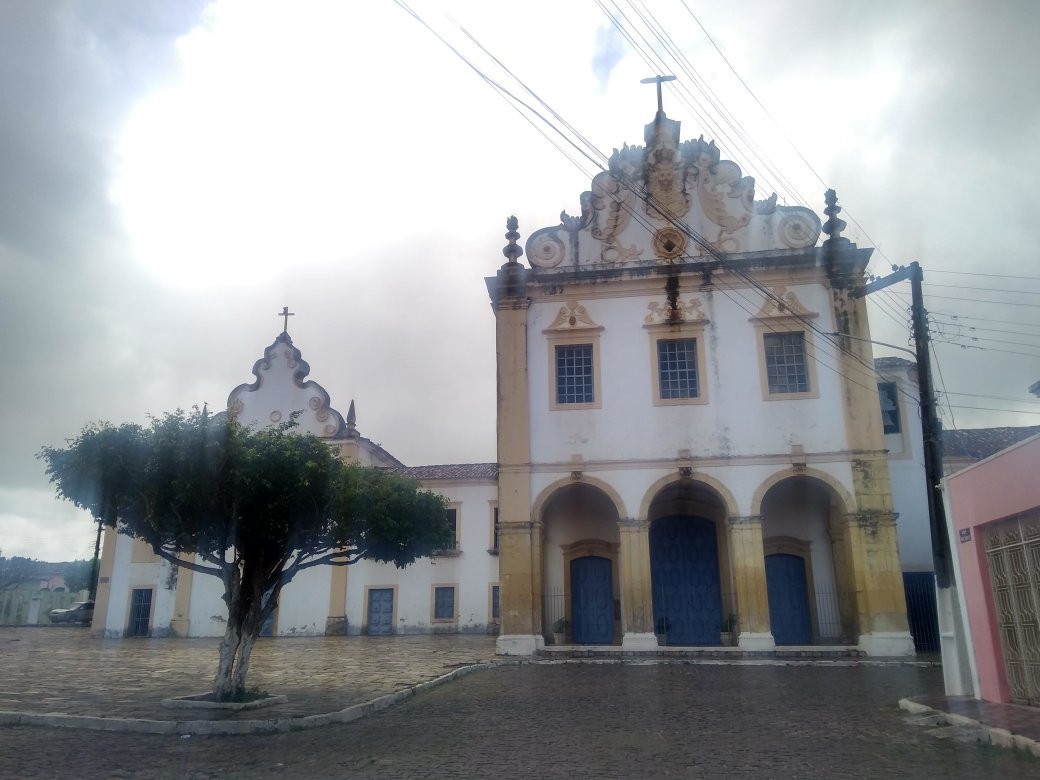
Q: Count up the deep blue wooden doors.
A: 3